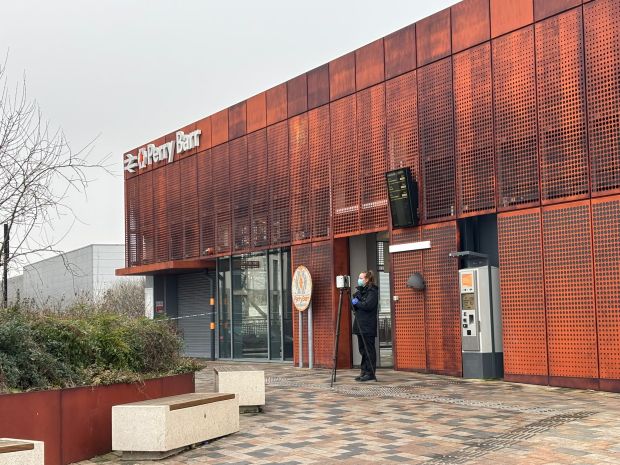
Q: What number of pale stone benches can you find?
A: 3